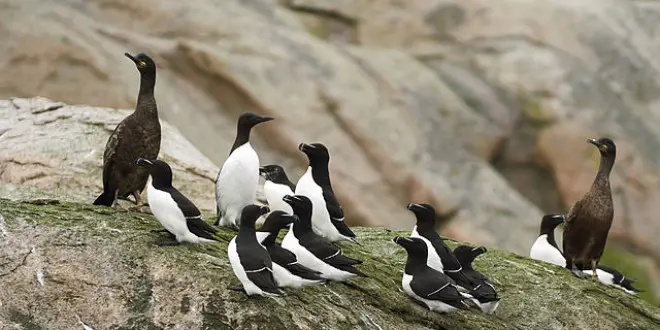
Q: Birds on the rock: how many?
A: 13